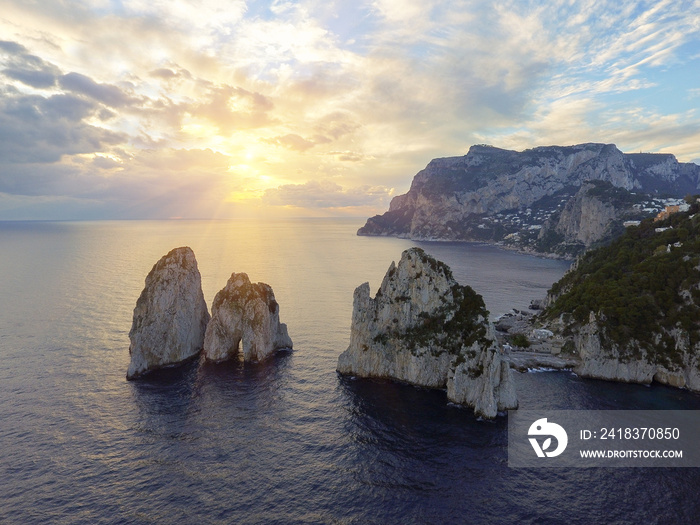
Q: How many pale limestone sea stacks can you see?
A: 3